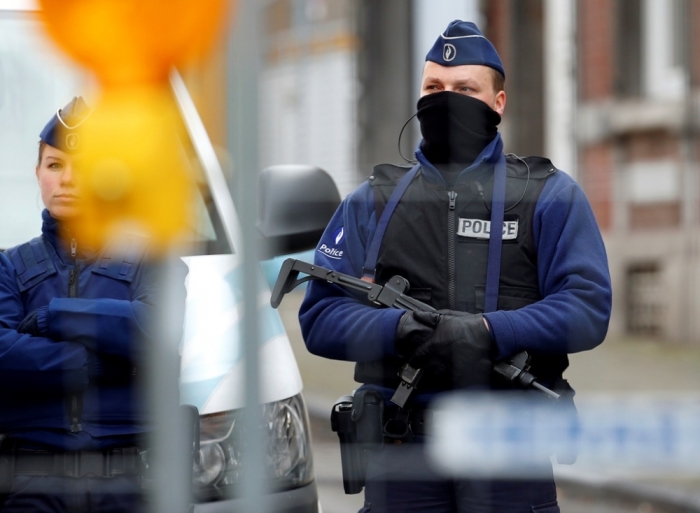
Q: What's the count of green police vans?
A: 0